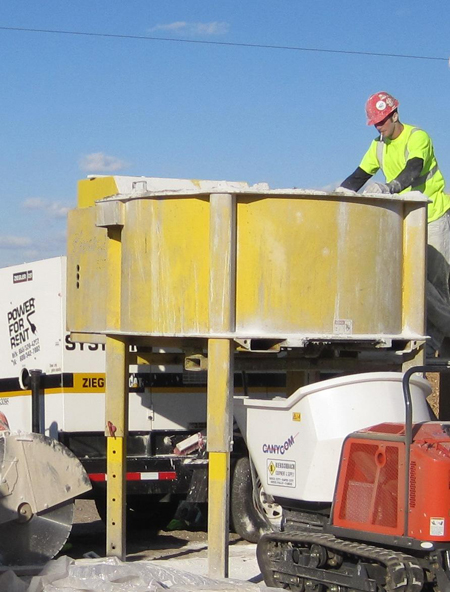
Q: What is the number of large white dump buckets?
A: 1